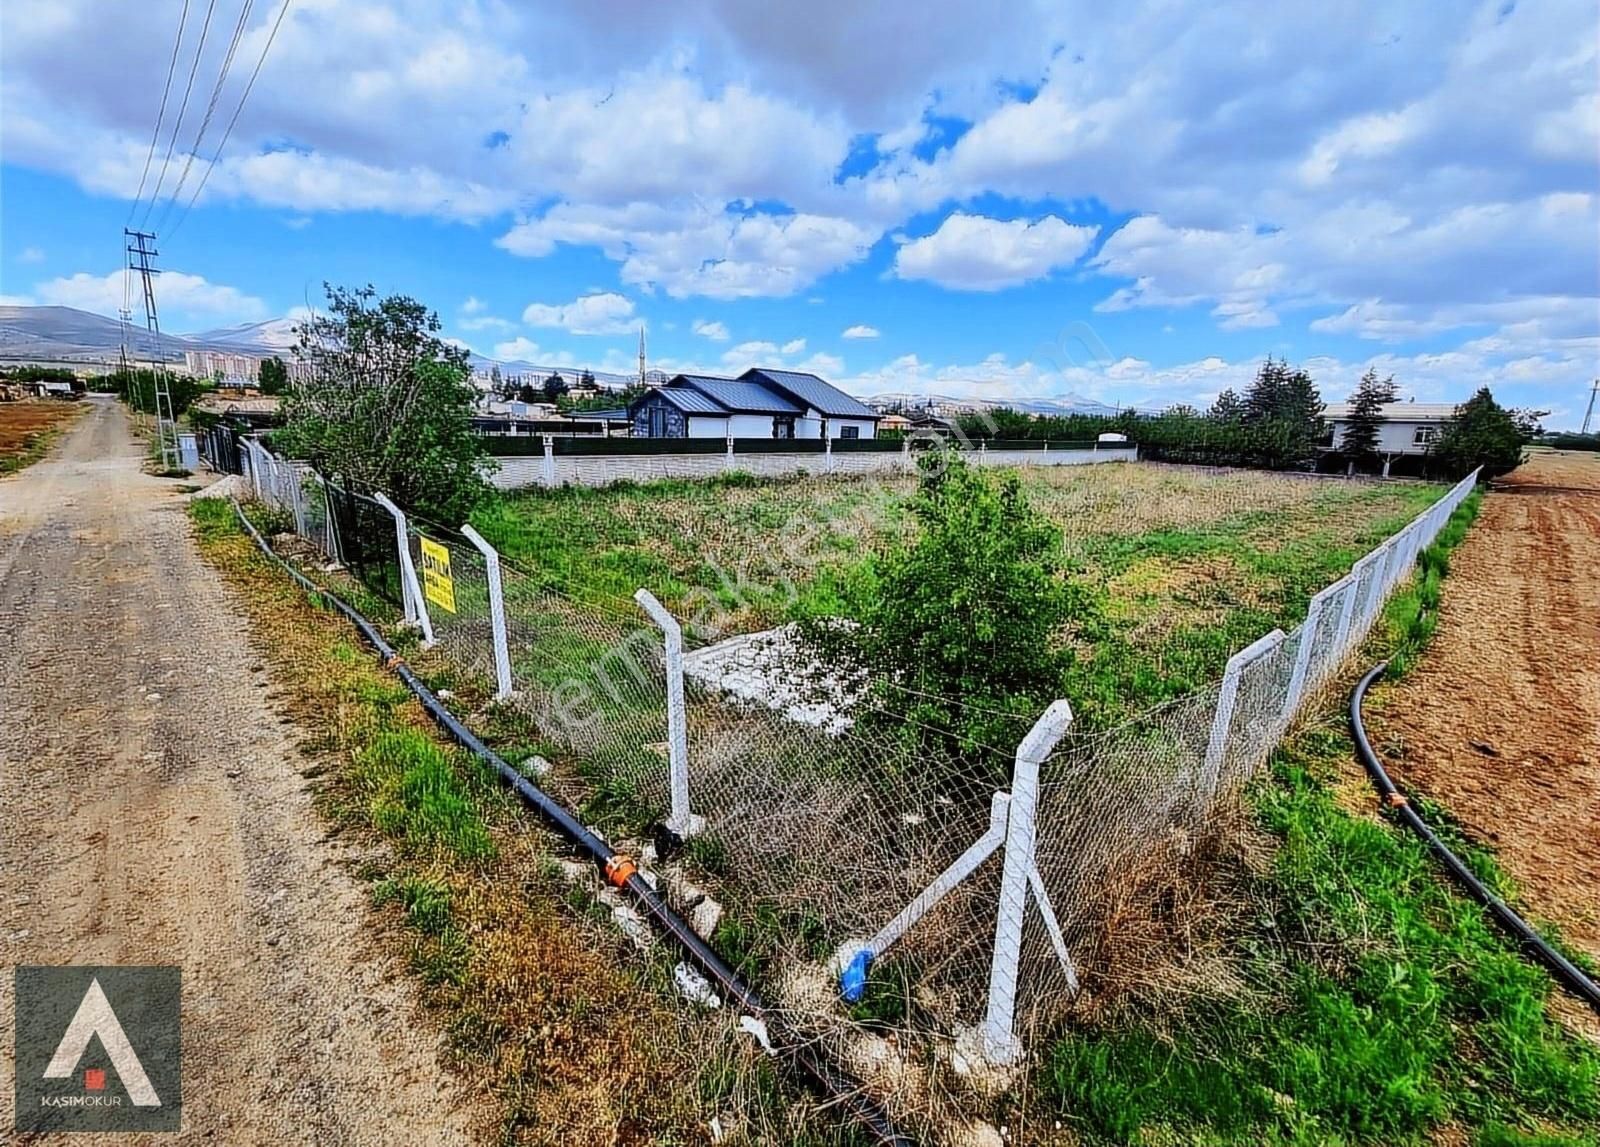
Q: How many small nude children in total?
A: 0